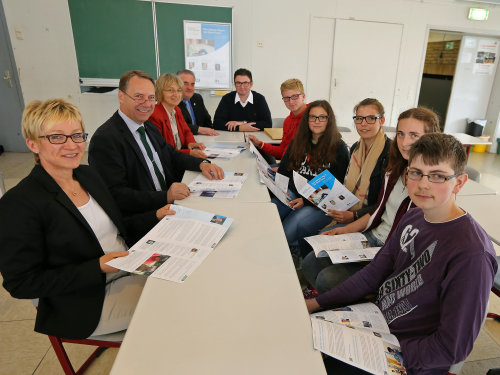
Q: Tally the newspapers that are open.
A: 8